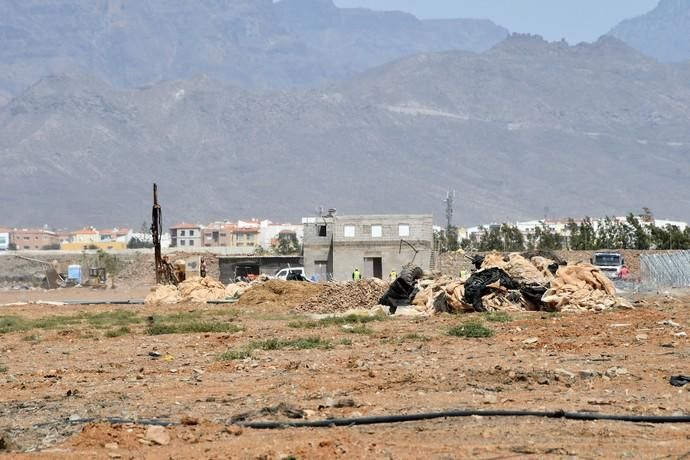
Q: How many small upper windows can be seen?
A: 4